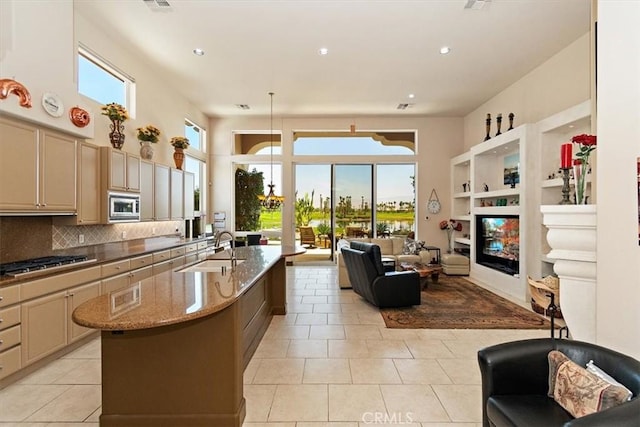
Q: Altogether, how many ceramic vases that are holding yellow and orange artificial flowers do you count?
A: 3